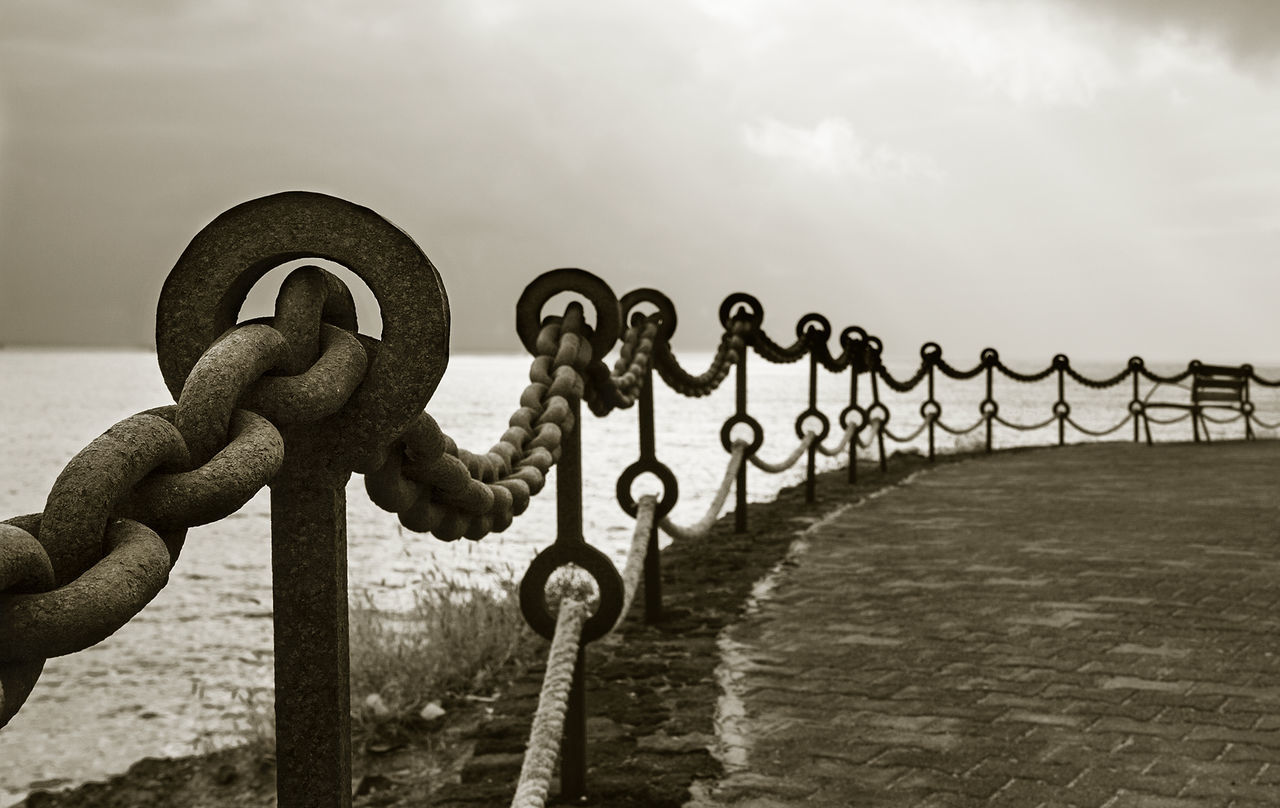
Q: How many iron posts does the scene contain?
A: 13